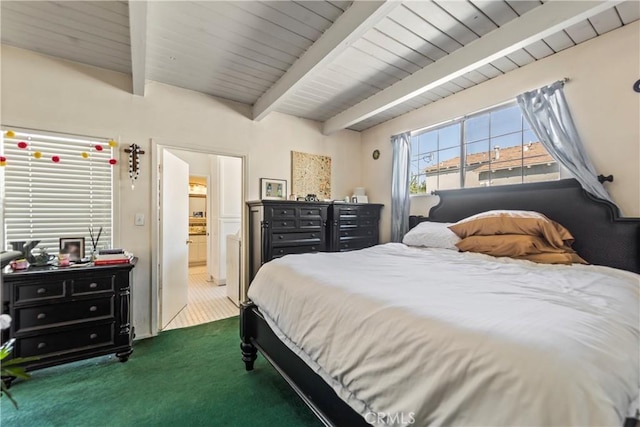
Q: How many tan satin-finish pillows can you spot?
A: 2